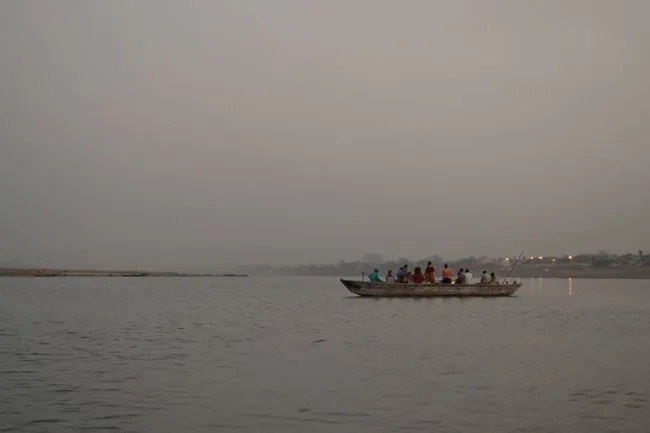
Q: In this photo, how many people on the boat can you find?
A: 12